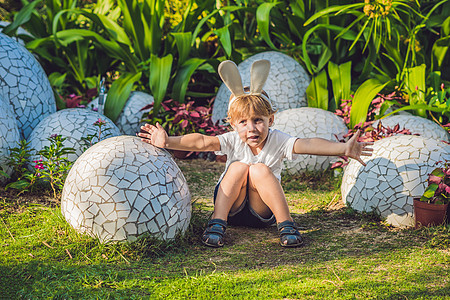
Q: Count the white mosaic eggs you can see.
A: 9